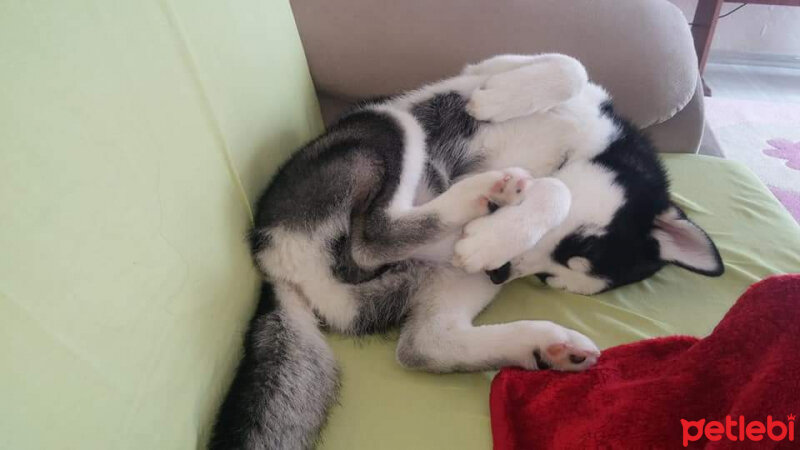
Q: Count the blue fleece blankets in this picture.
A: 0